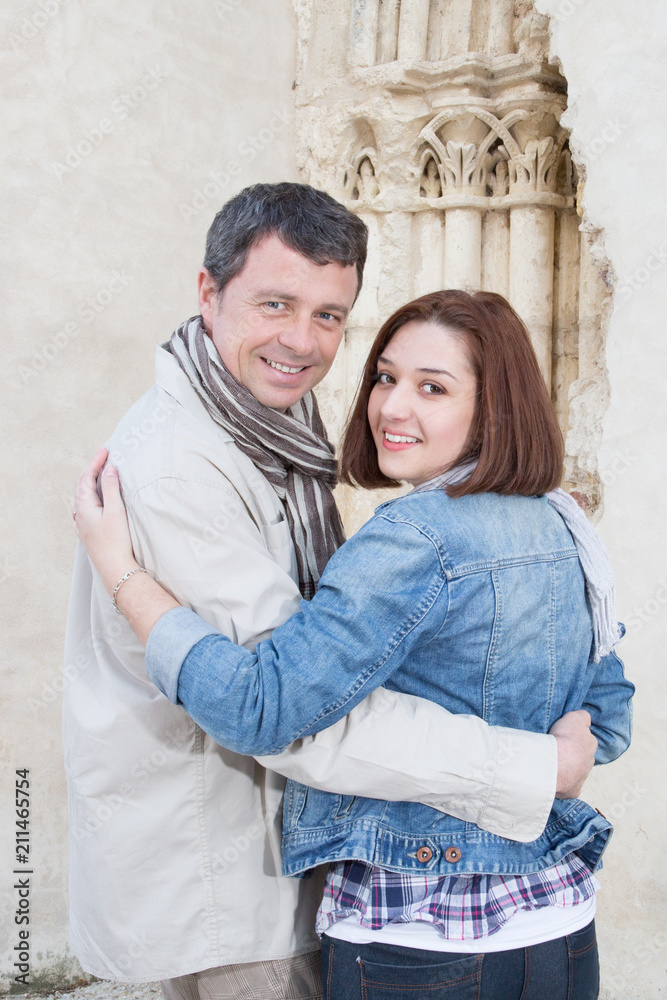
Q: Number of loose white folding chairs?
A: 0